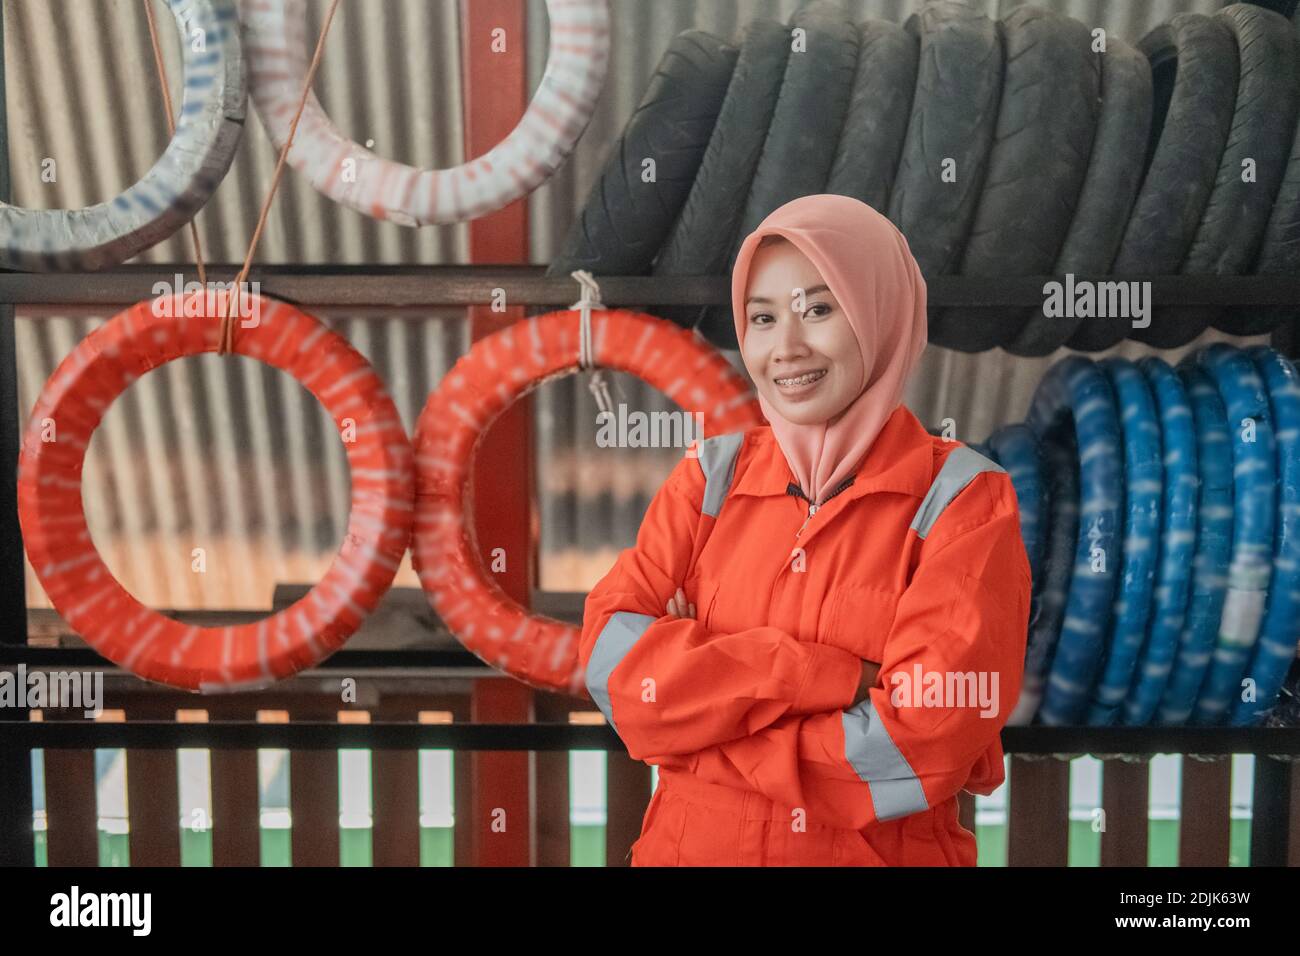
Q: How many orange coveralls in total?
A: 1